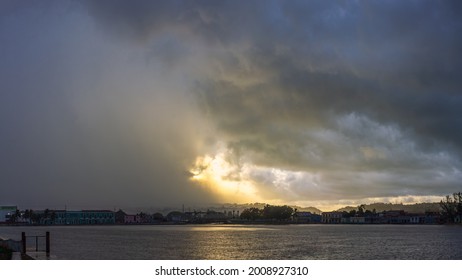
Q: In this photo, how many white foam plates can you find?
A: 0